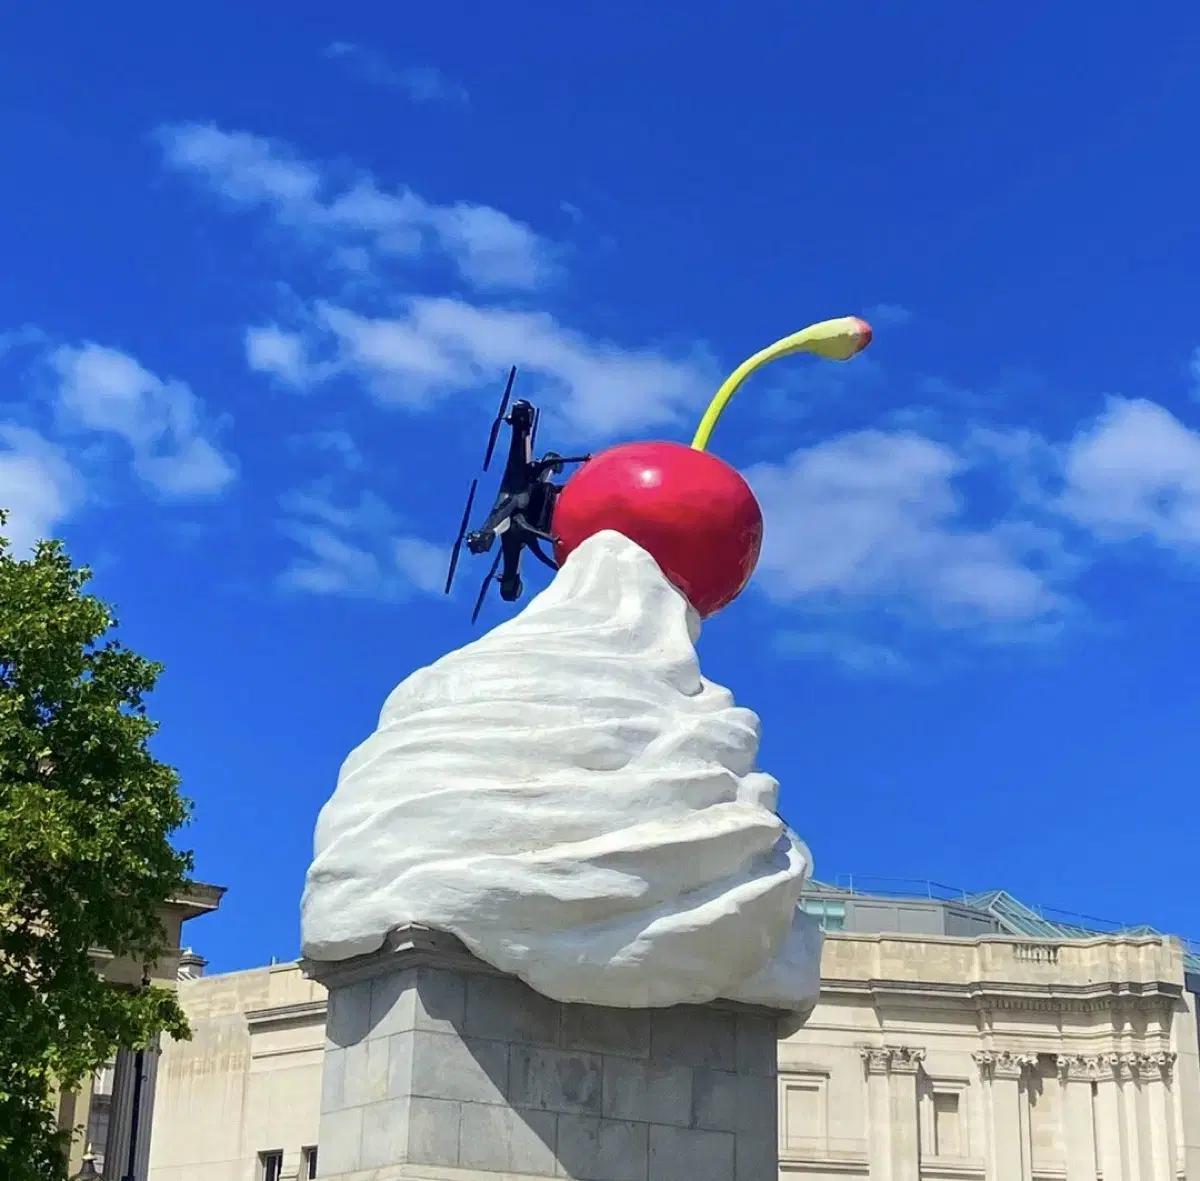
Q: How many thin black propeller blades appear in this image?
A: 4